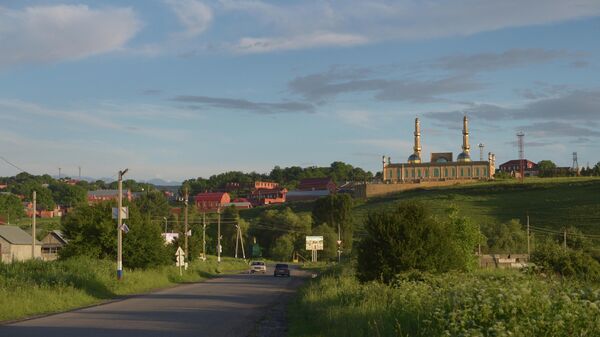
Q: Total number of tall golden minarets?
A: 2